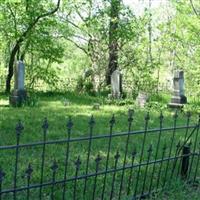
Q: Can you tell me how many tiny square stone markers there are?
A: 2